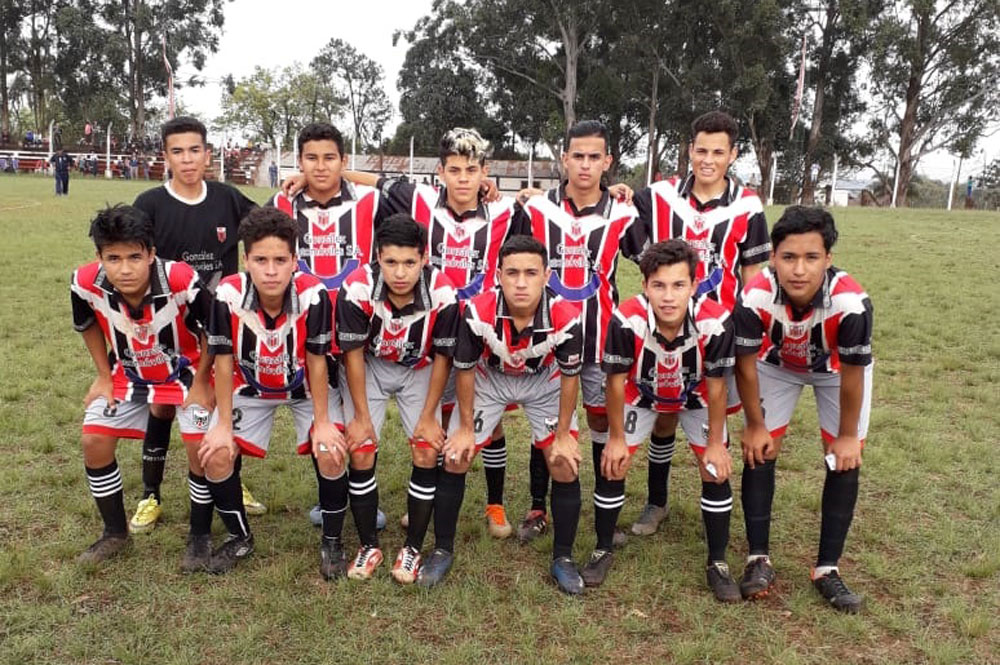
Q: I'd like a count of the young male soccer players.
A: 11